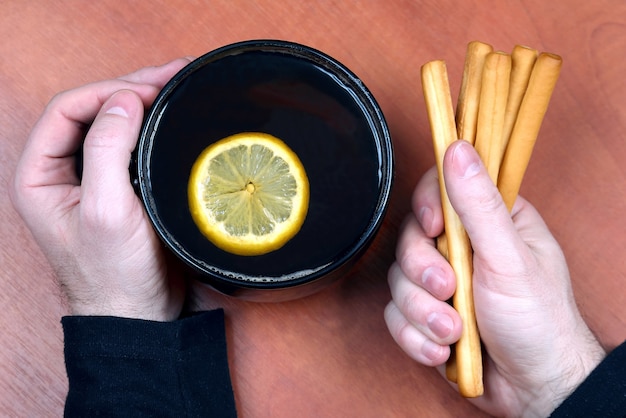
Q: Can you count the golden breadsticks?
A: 5